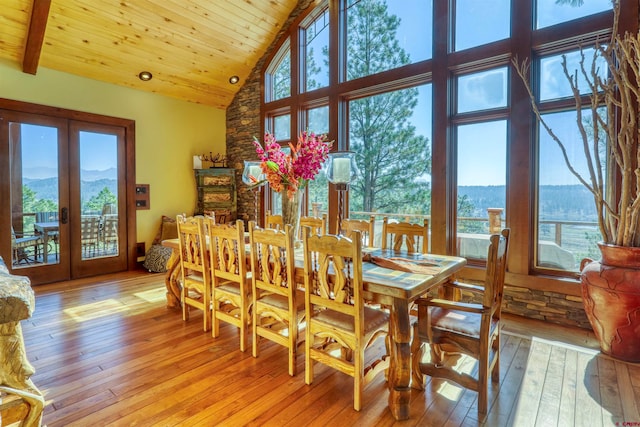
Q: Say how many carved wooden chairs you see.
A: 10